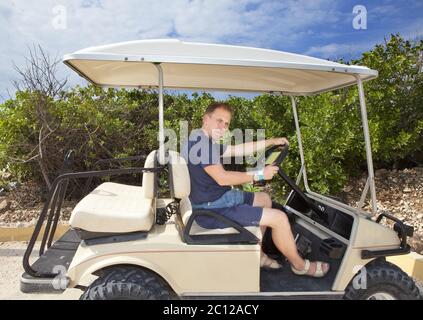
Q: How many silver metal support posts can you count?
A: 3